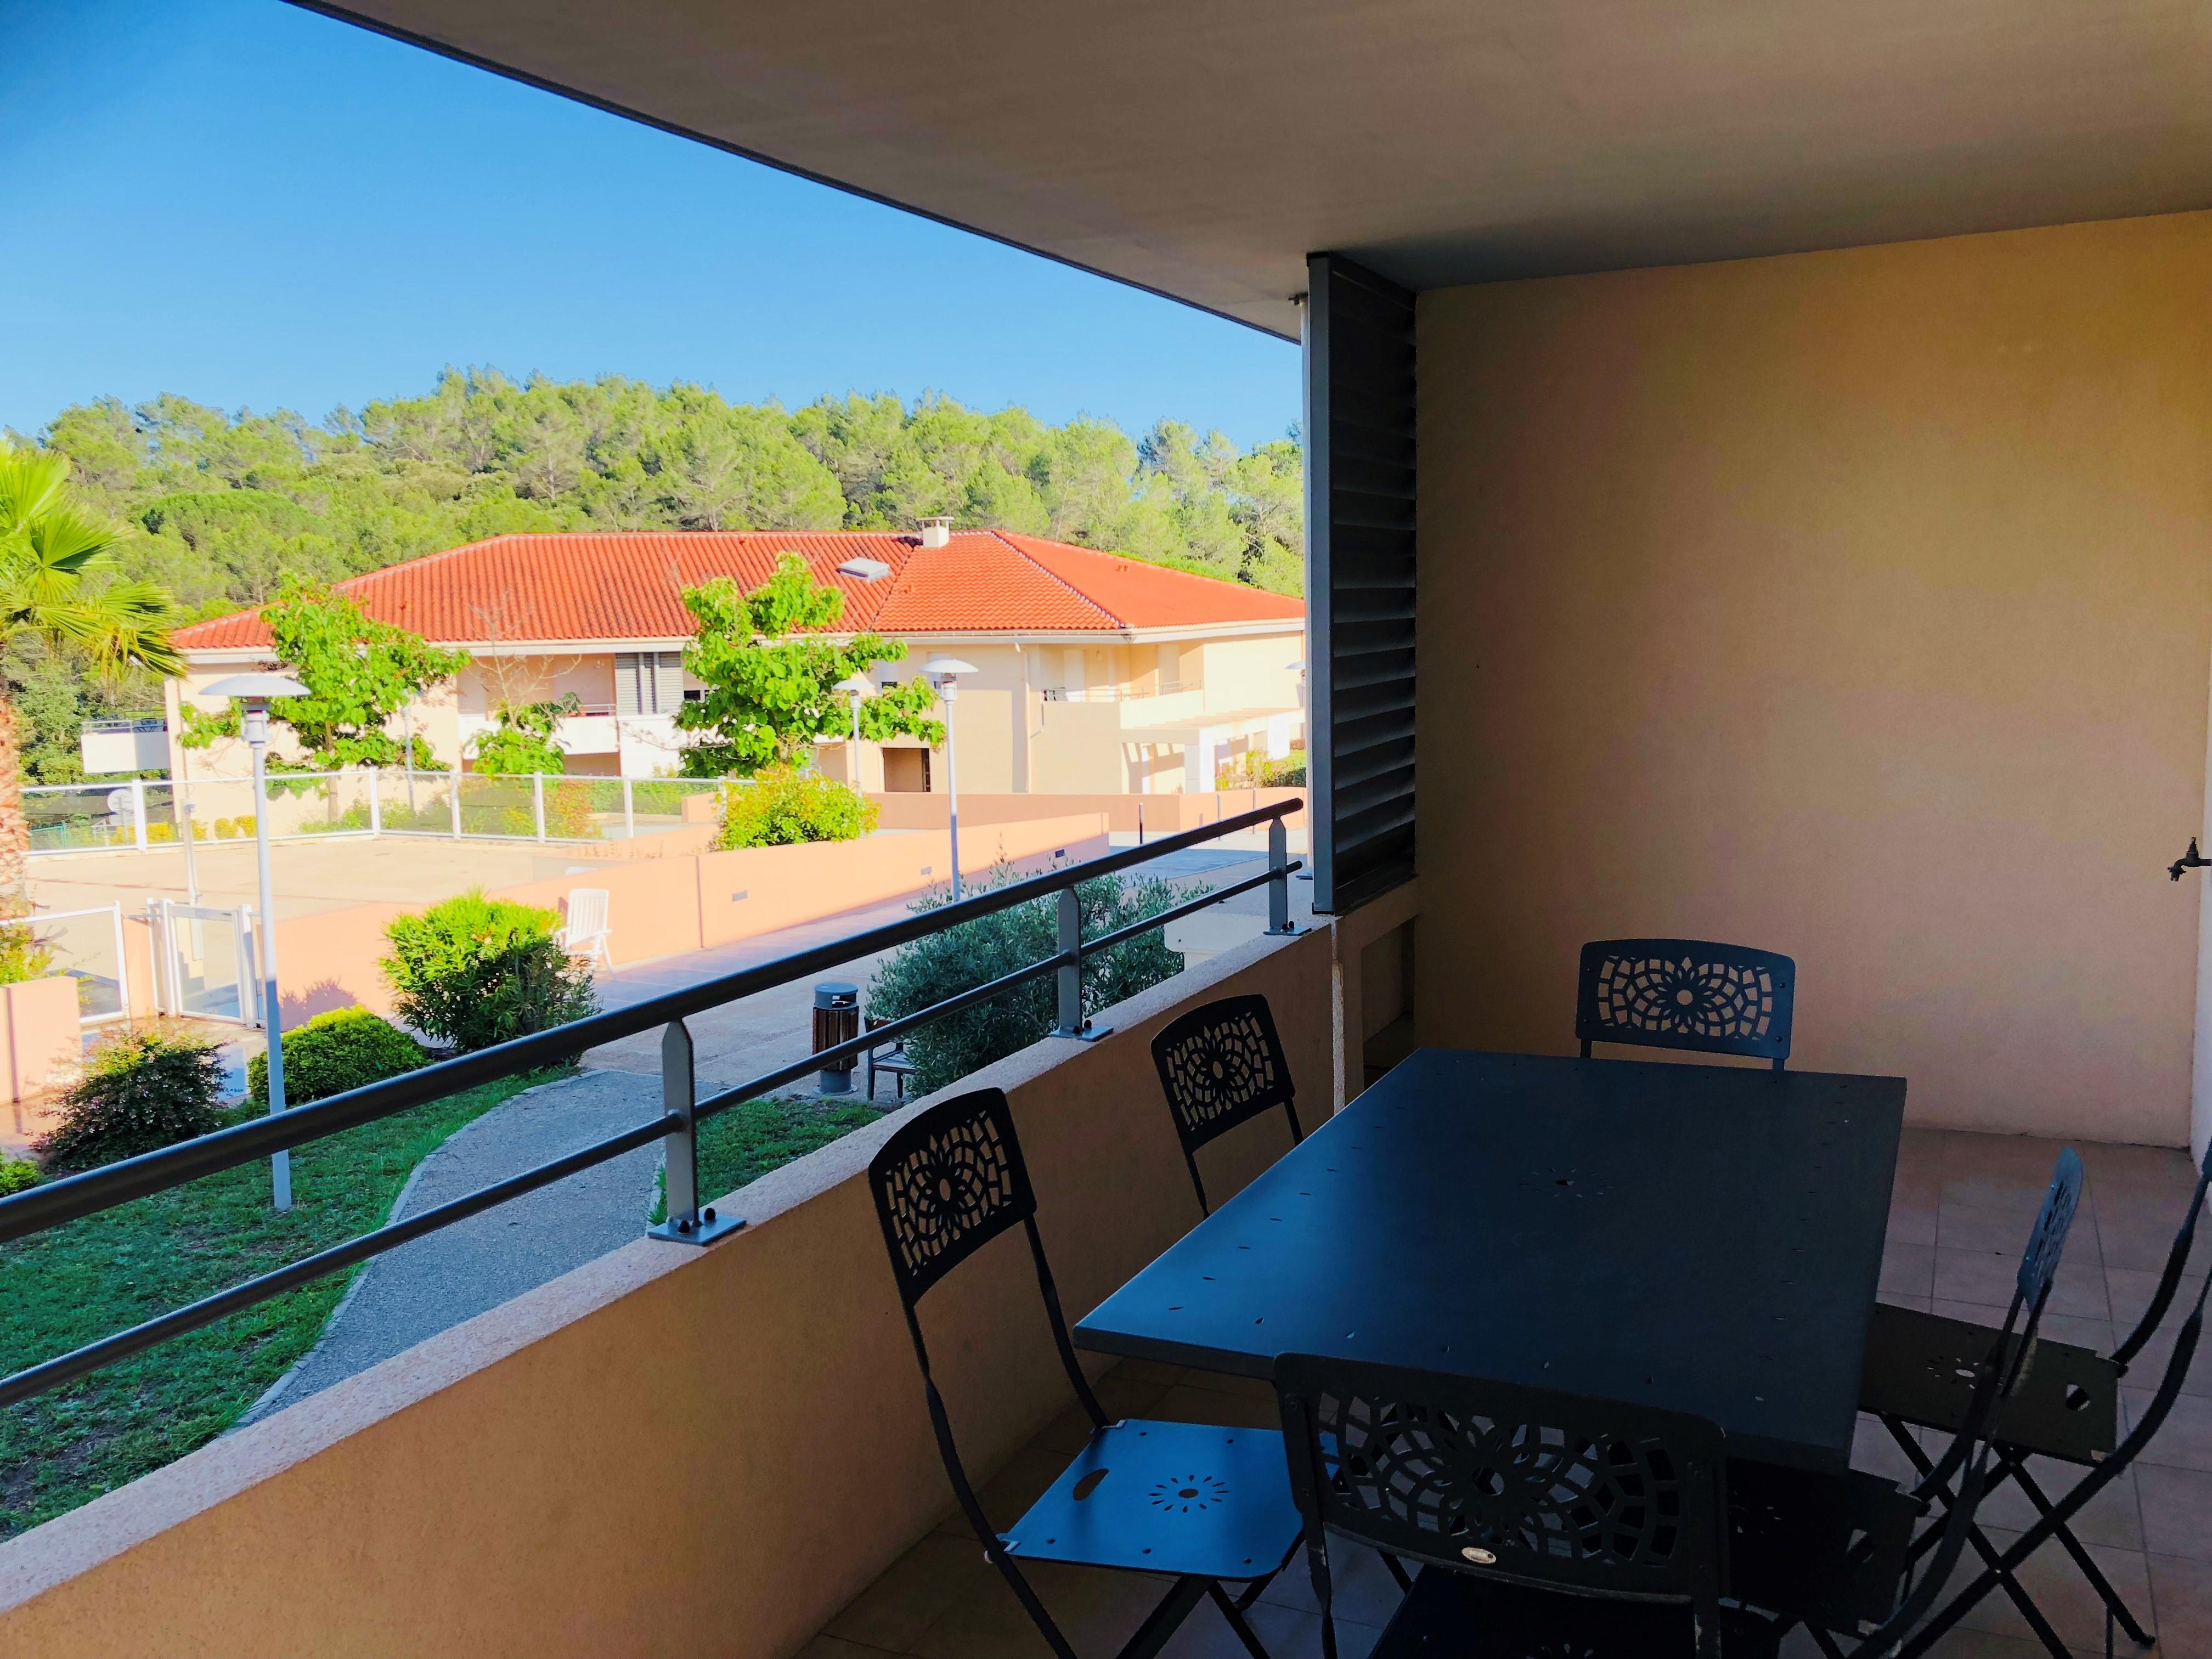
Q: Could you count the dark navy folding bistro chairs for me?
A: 6